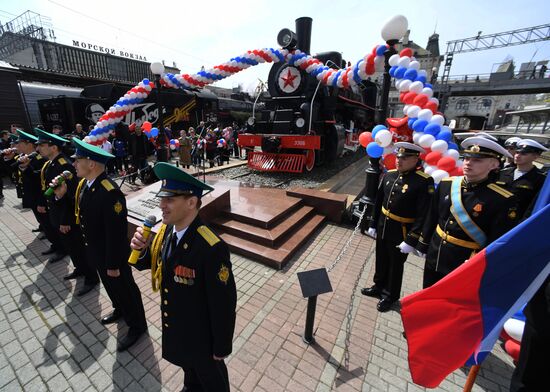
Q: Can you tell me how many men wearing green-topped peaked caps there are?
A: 5